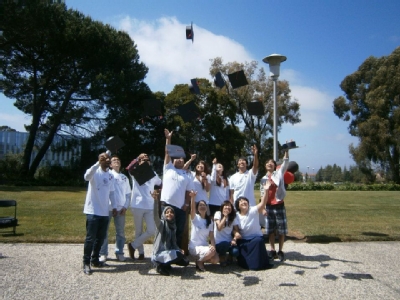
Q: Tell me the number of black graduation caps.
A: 11